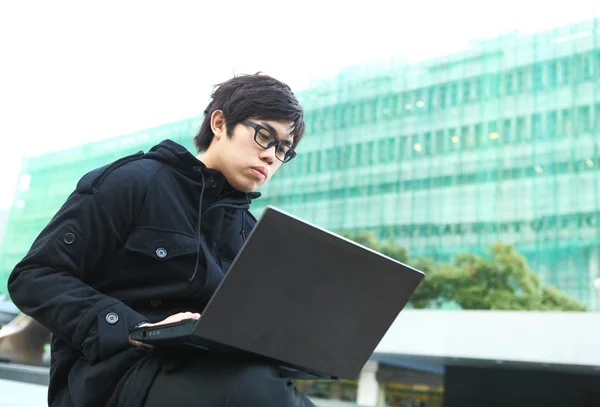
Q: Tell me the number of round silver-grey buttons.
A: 3